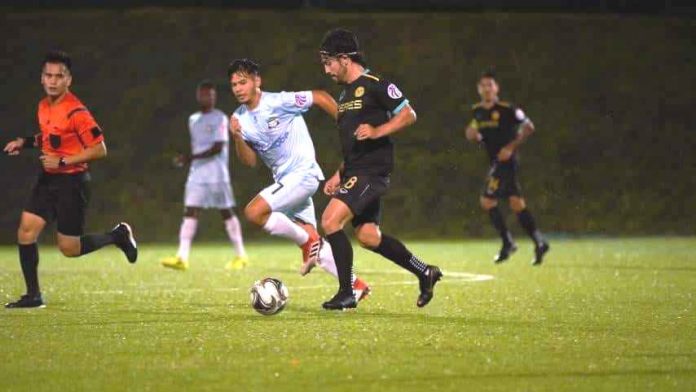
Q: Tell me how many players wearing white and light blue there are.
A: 2